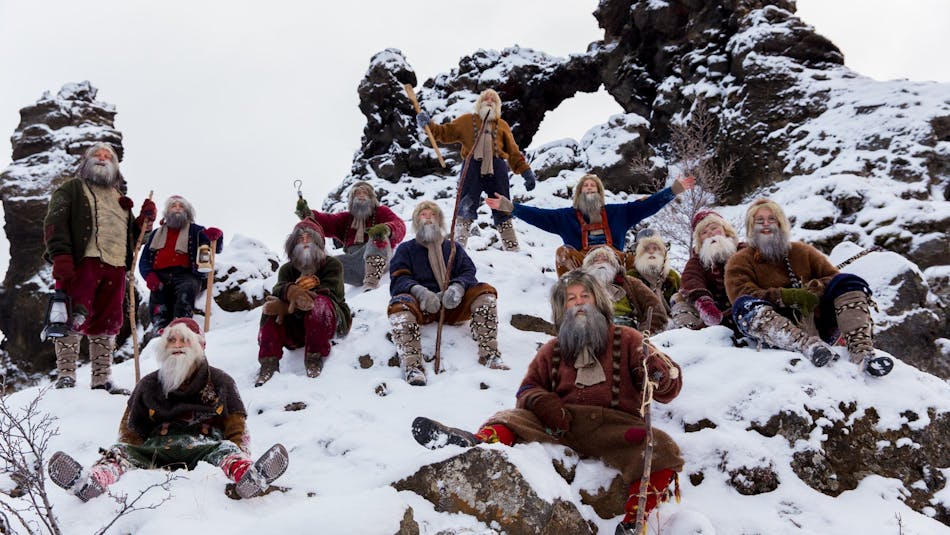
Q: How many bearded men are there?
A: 13